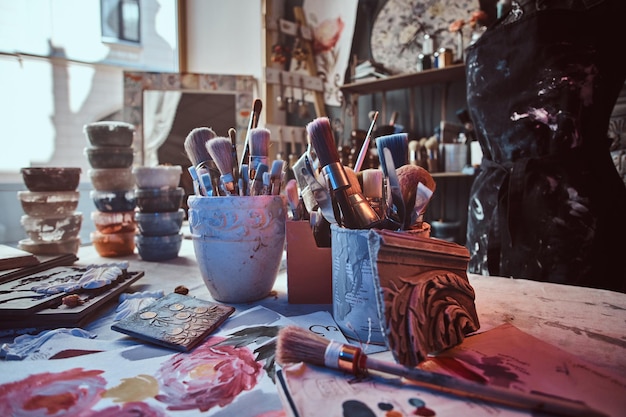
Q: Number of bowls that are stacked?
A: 14